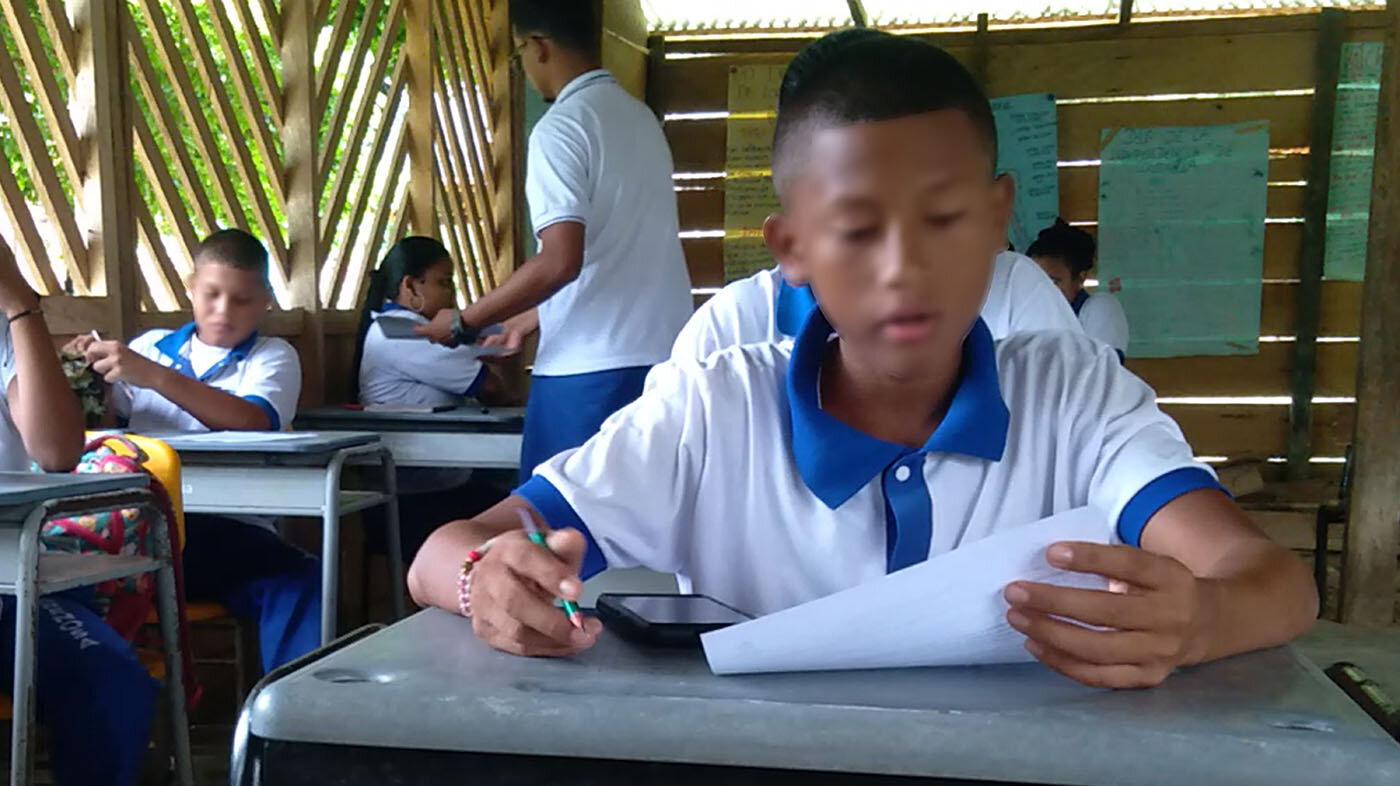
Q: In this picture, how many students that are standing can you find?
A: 1